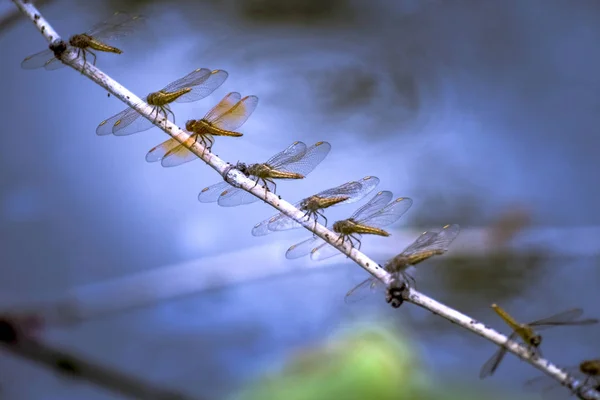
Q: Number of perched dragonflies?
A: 9